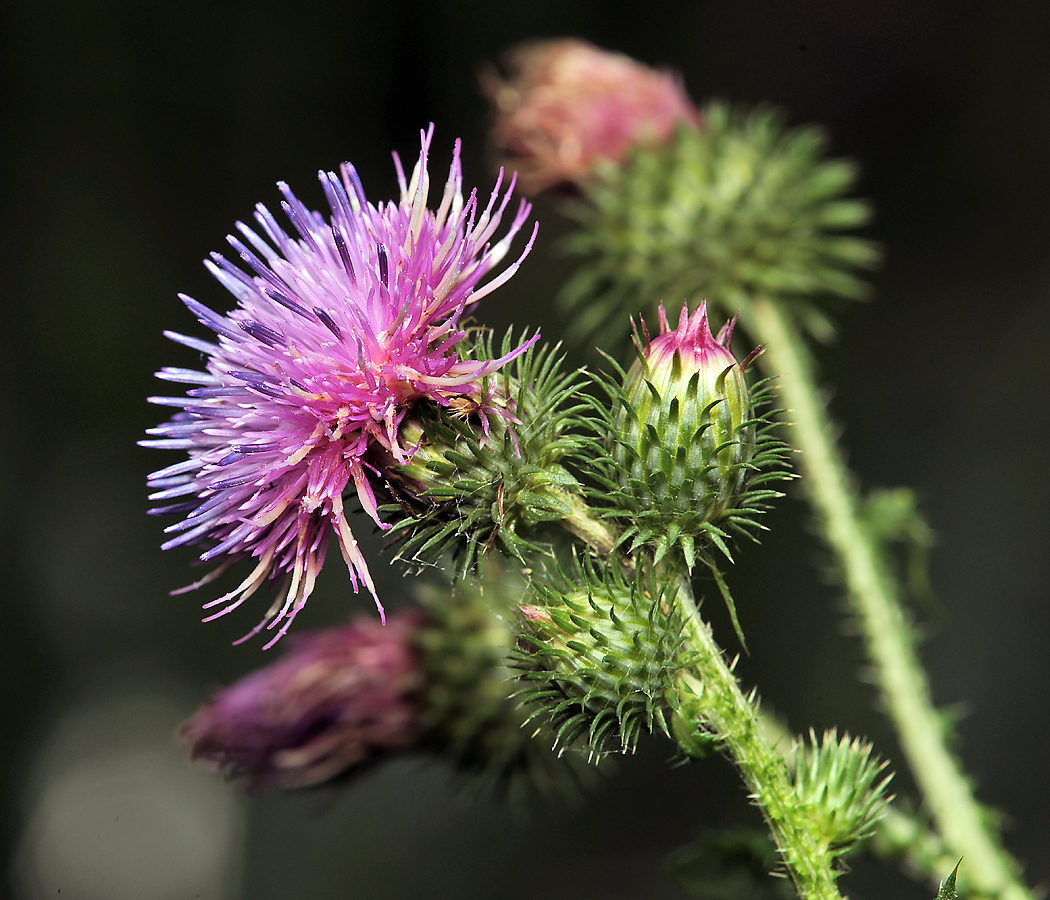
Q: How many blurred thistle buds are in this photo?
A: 2